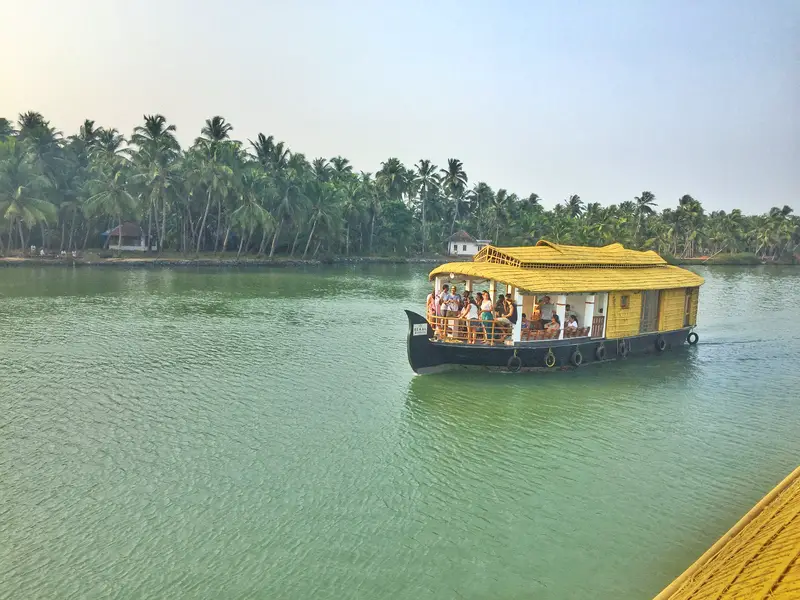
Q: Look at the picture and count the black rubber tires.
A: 7